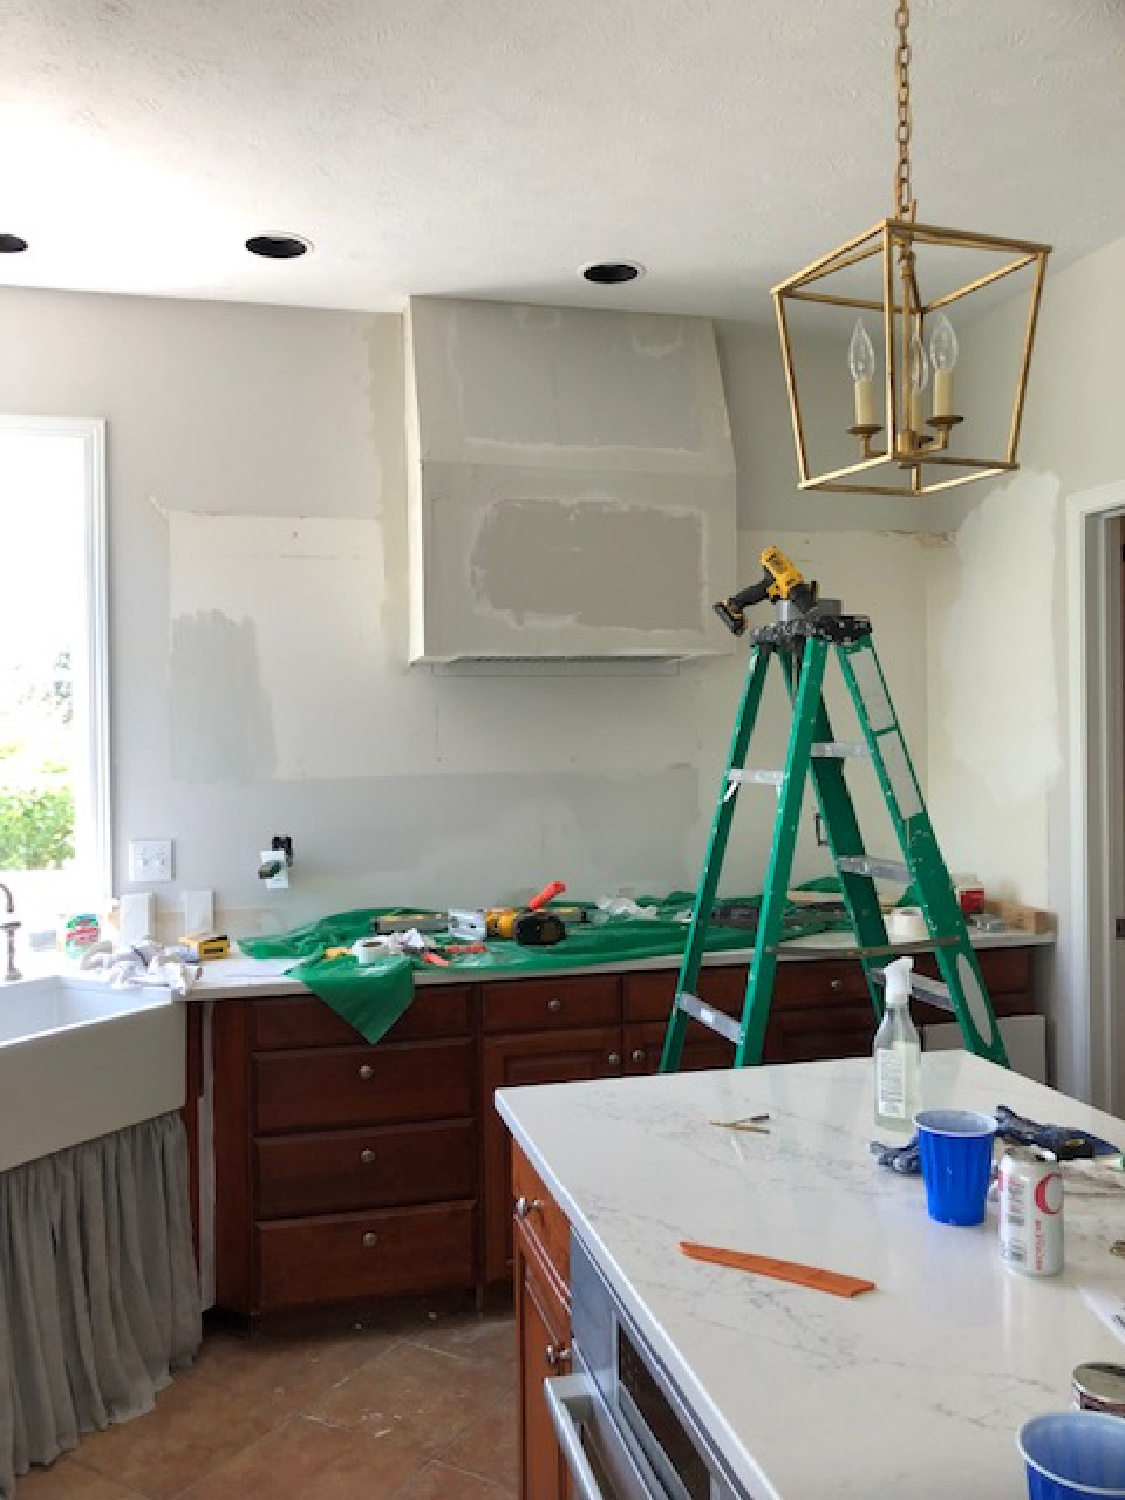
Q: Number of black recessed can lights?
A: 3